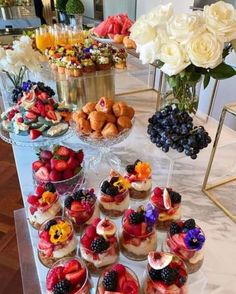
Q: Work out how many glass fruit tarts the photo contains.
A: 12